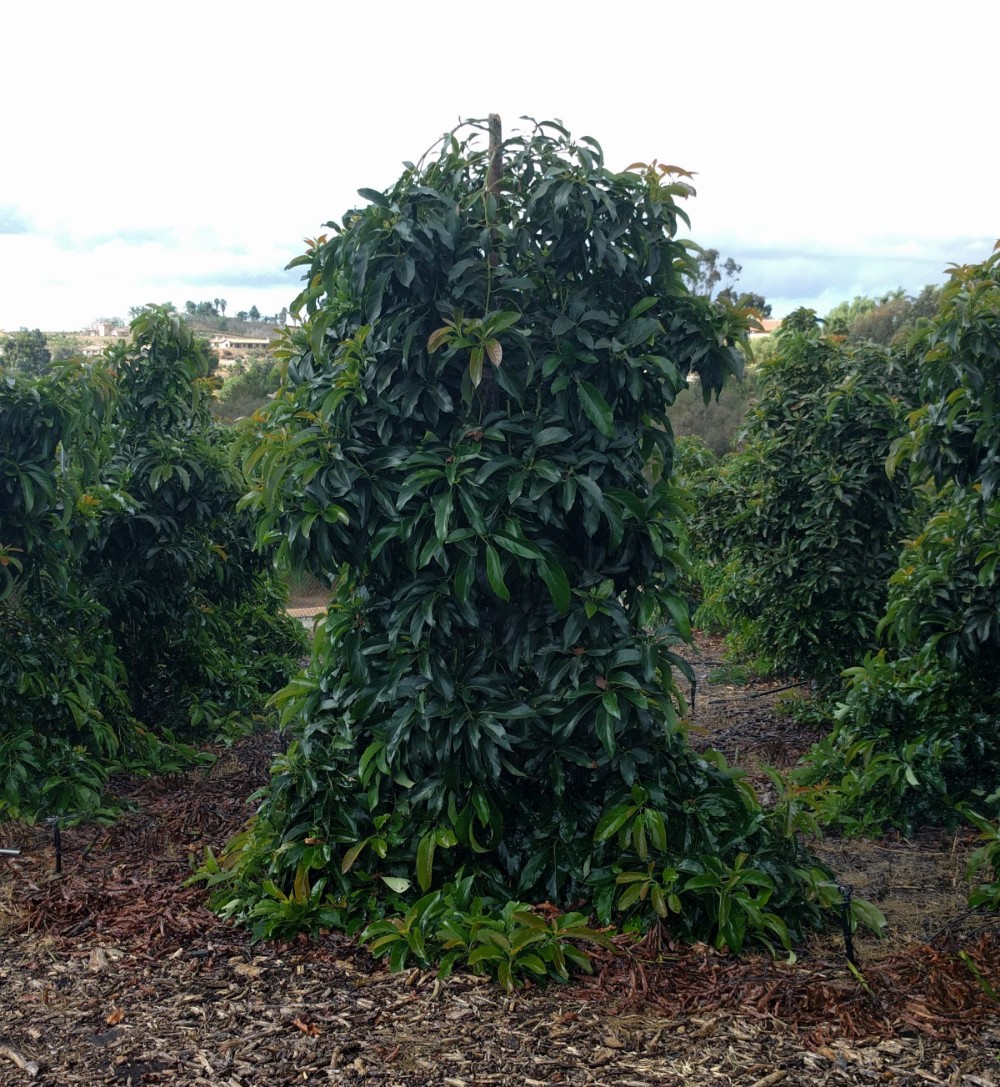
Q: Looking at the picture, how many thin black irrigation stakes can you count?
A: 3